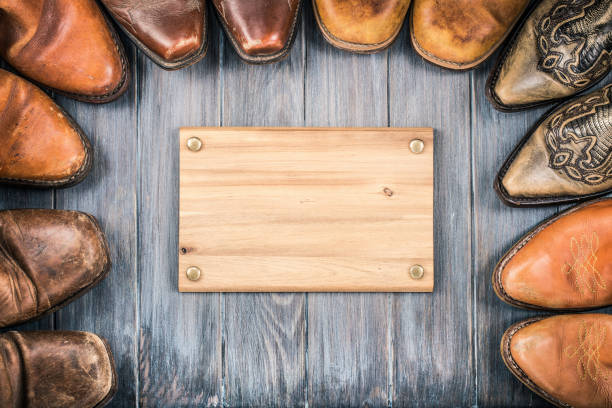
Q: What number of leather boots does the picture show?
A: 12